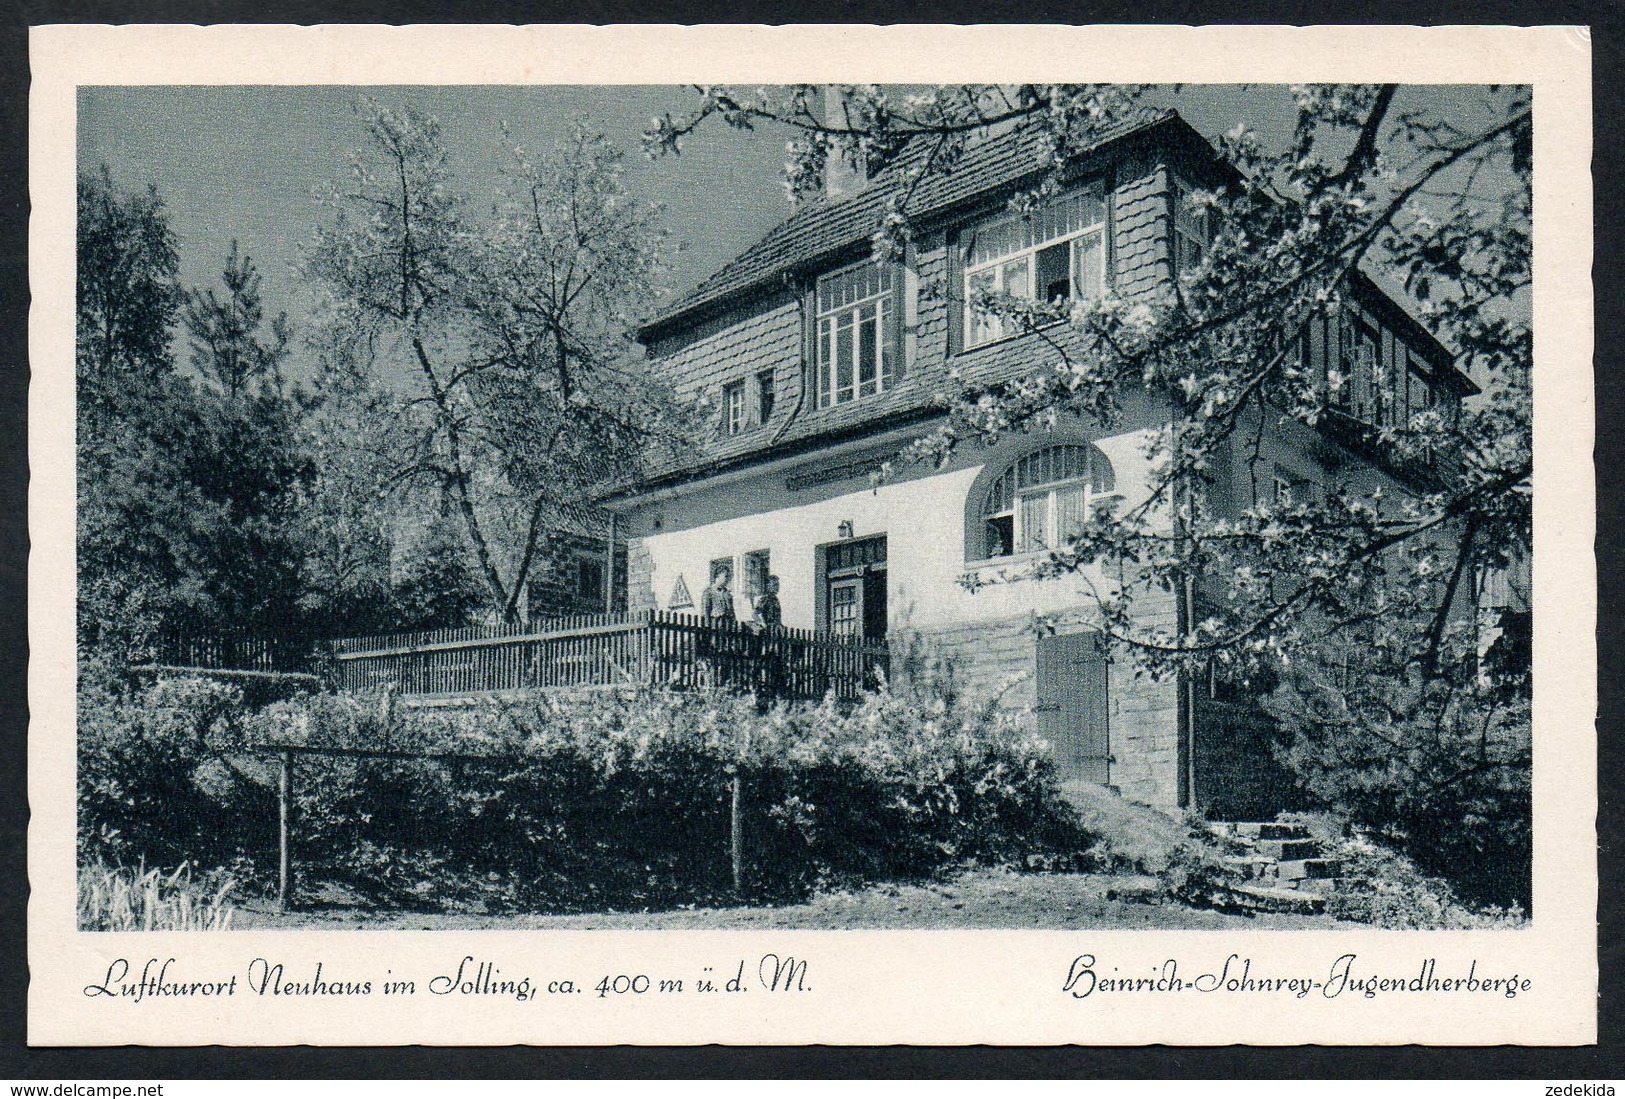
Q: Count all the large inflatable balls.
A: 0